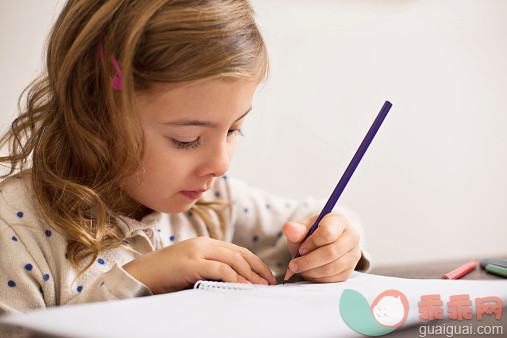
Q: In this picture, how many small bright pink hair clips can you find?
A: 1